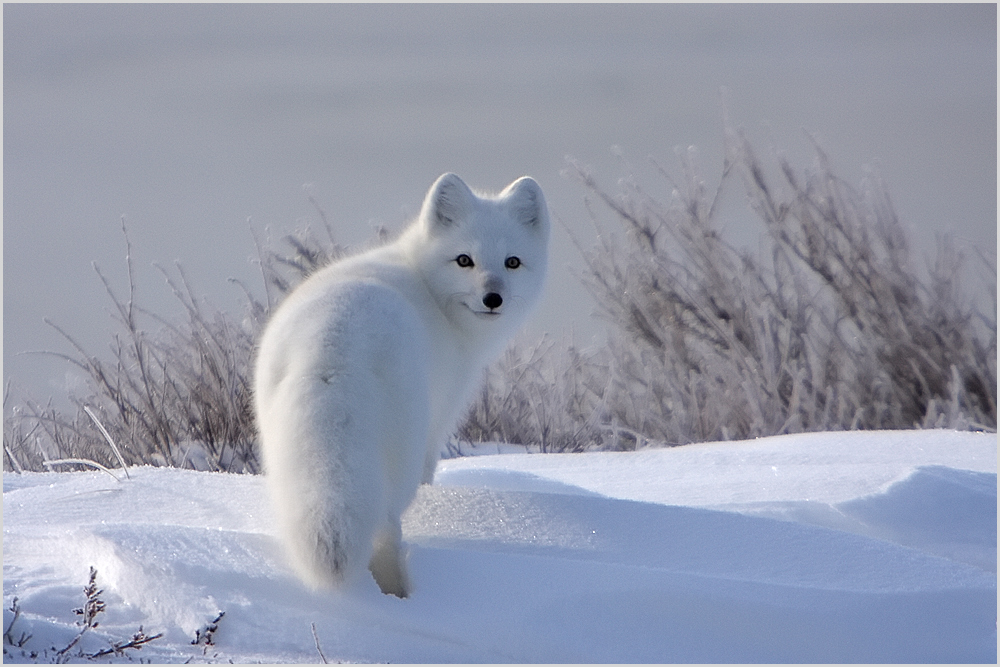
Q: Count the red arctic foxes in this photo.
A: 0